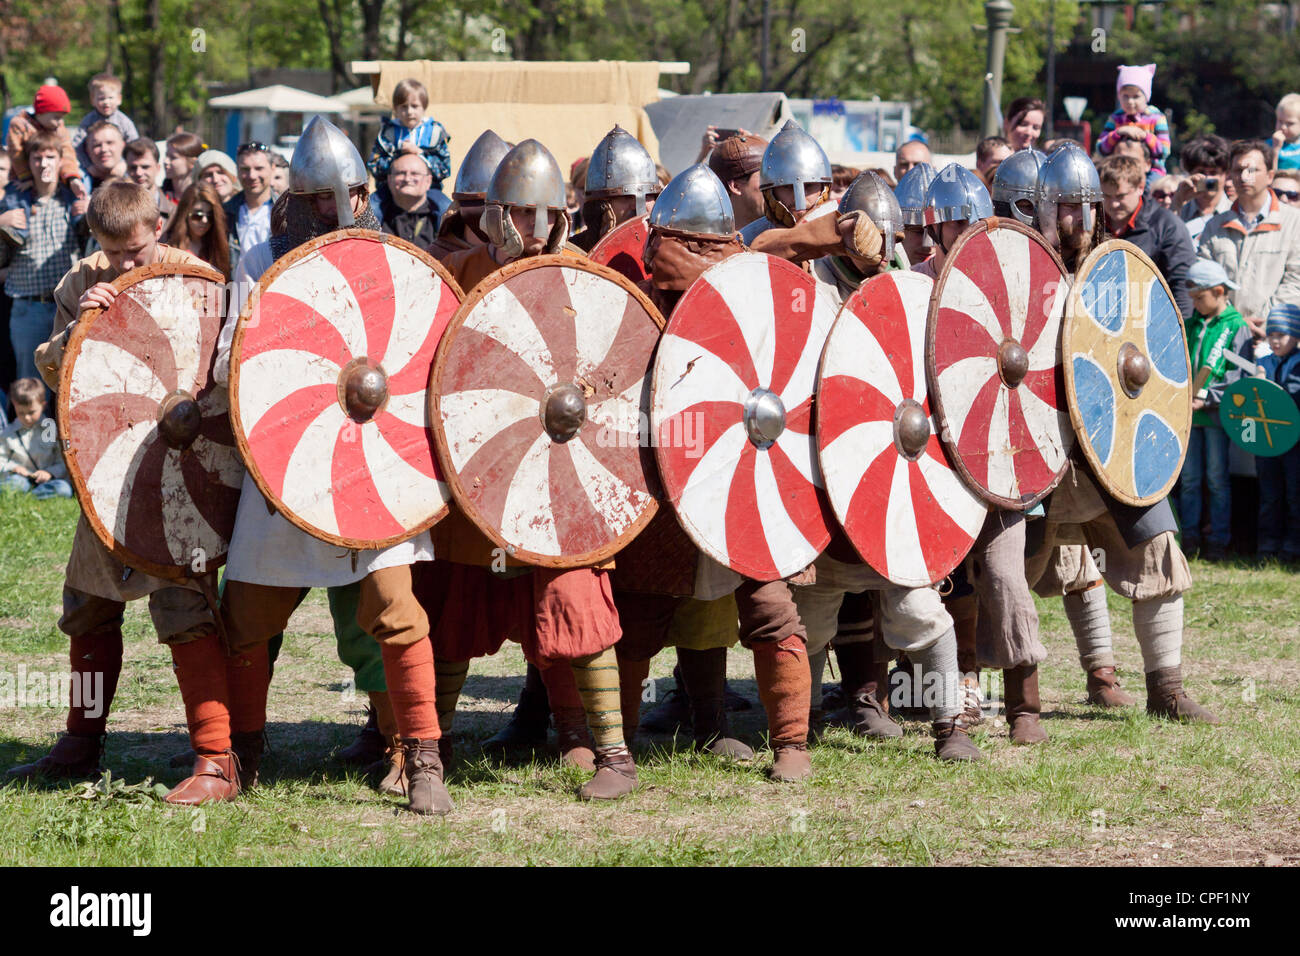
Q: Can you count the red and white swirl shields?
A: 6